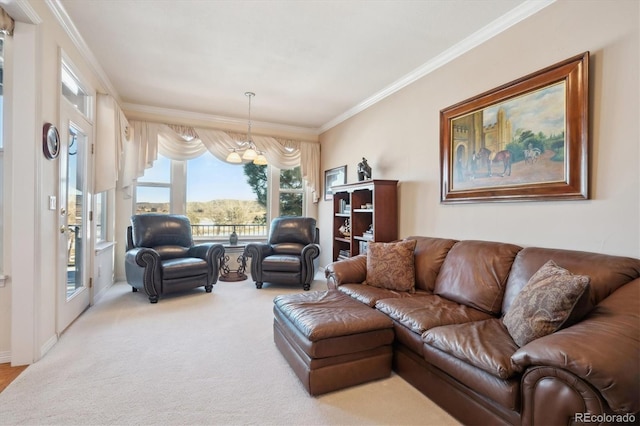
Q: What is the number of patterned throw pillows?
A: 2